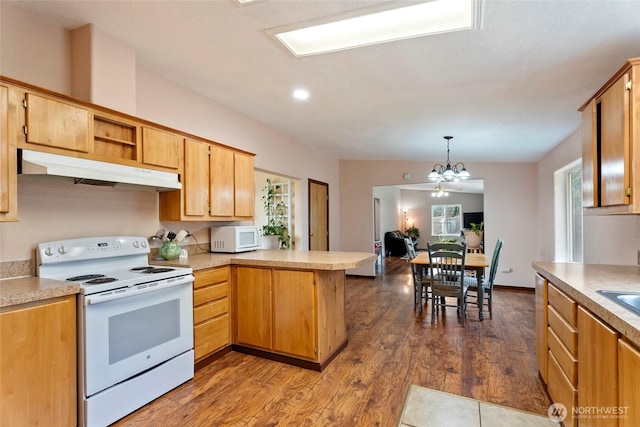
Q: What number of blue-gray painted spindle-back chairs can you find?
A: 4